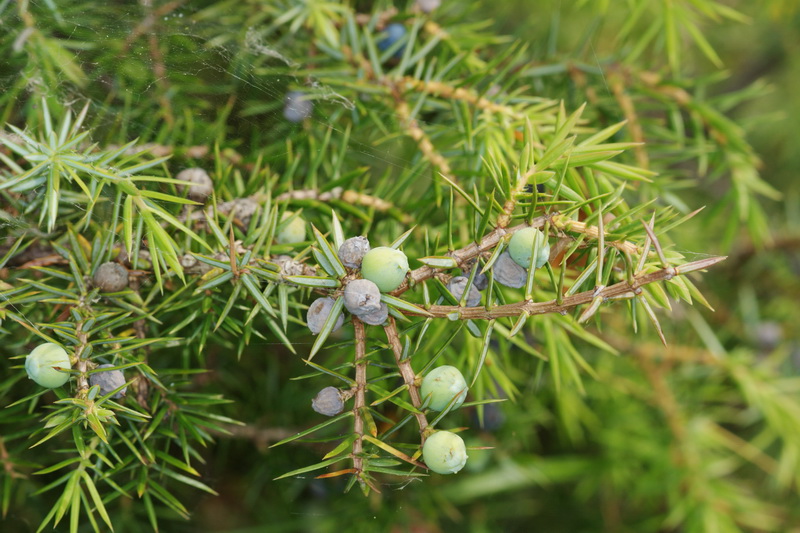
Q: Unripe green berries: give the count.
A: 6